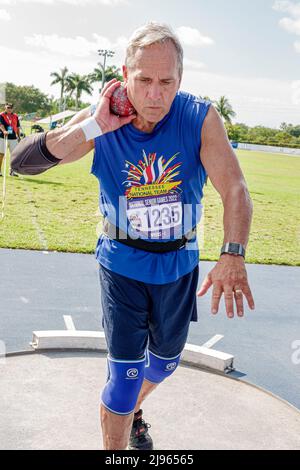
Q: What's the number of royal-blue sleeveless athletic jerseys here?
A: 1